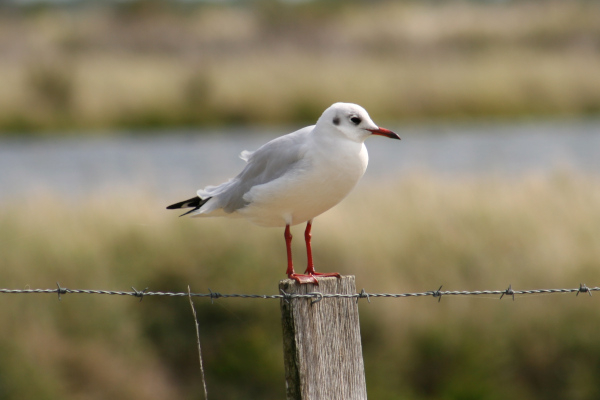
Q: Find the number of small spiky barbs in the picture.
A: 8